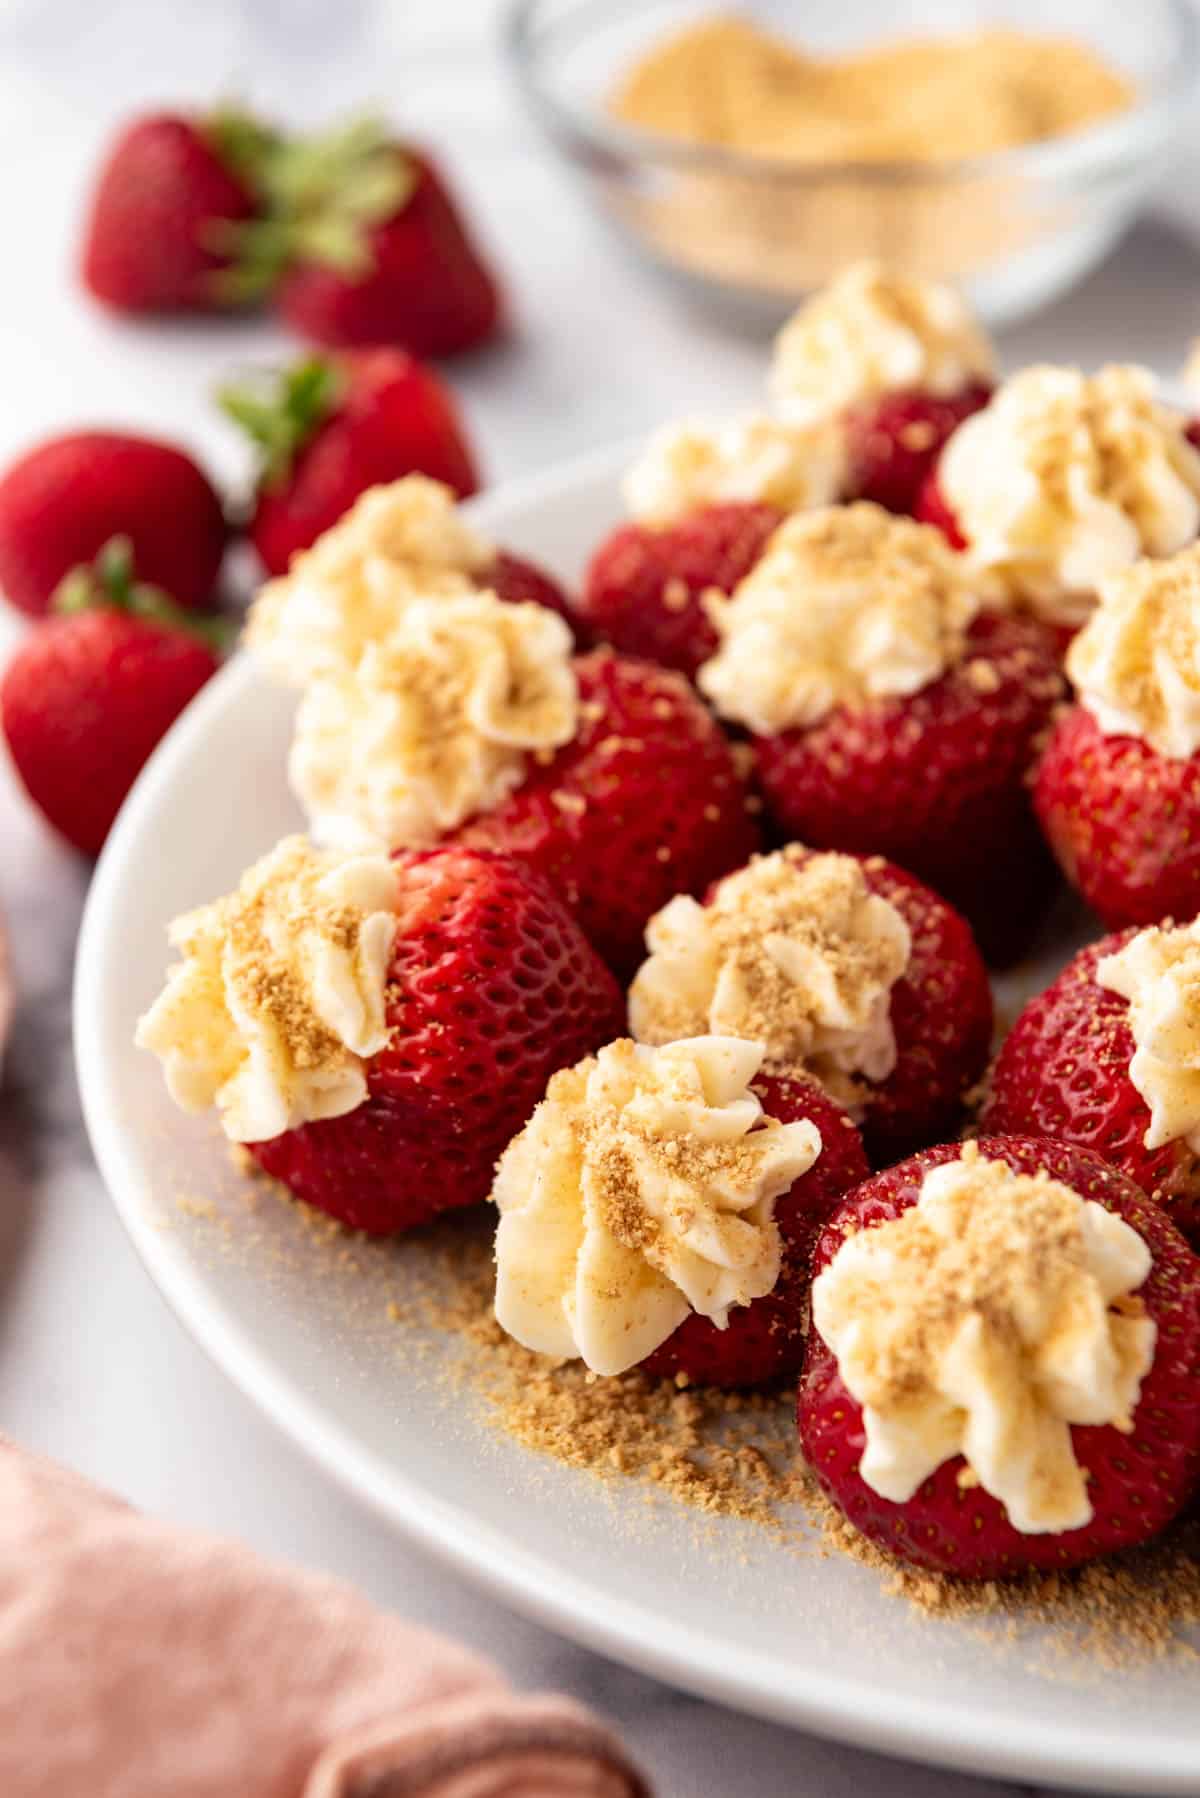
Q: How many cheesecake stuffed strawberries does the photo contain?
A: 12